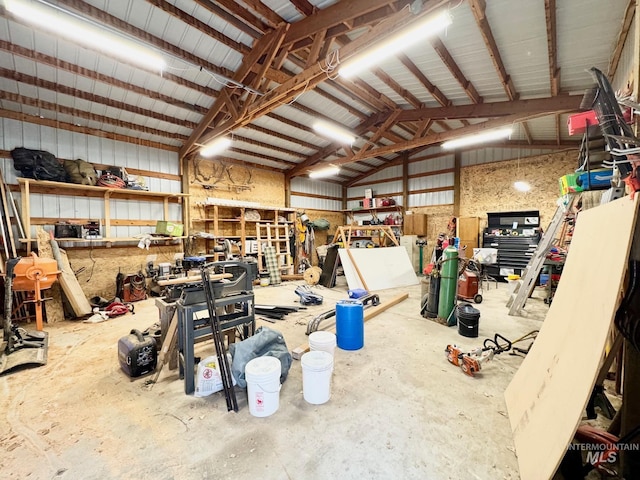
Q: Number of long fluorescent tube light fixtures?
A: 6